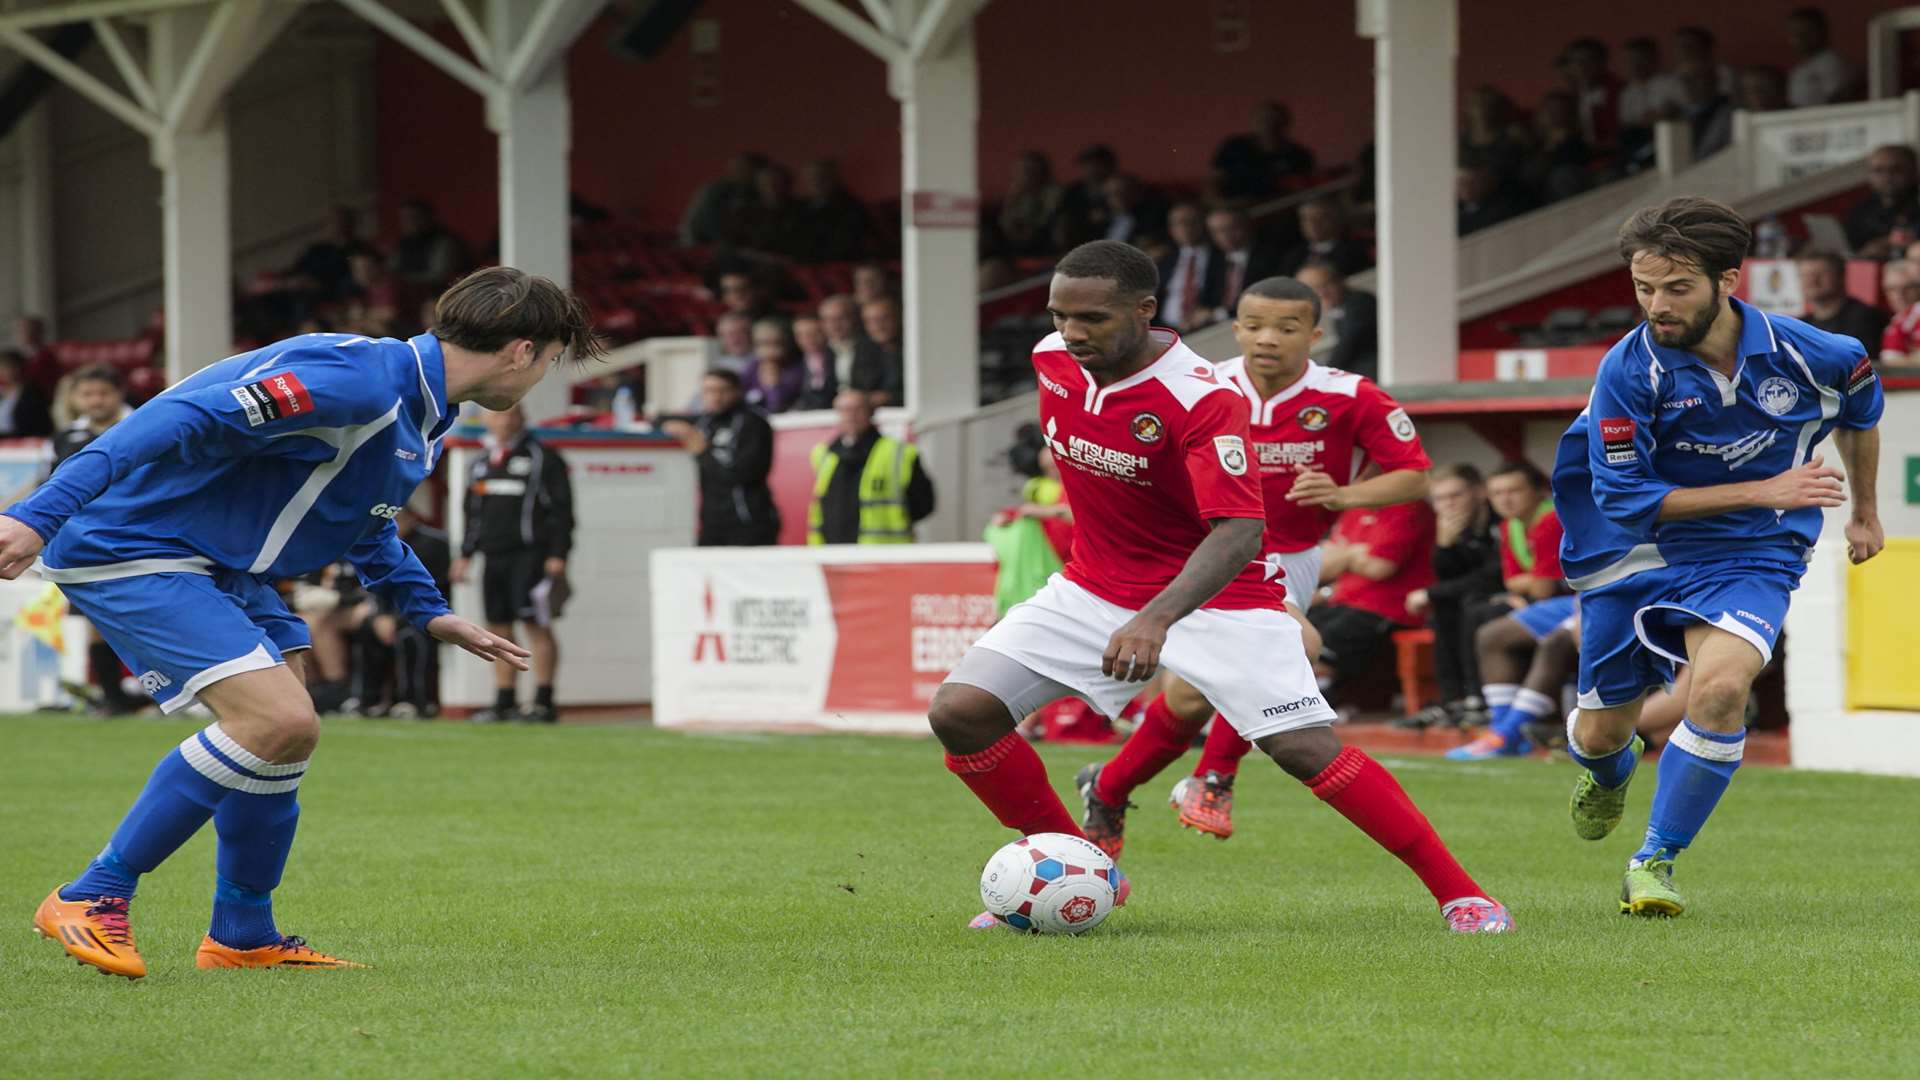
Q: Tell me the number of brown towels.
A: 0